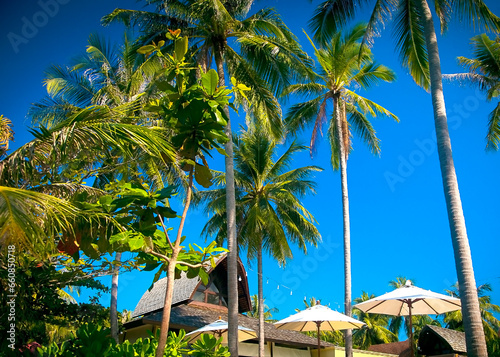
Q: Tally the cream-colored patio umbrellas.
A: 3